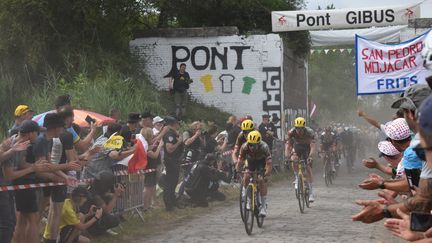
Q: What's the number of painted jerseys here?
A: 3